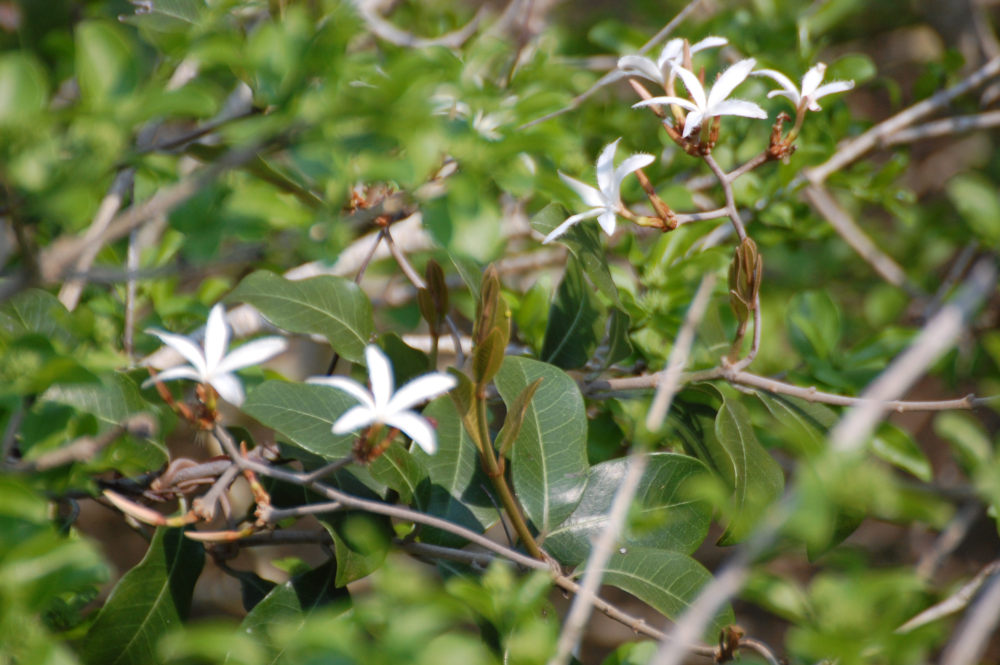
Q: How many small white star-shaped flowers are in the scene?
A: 6